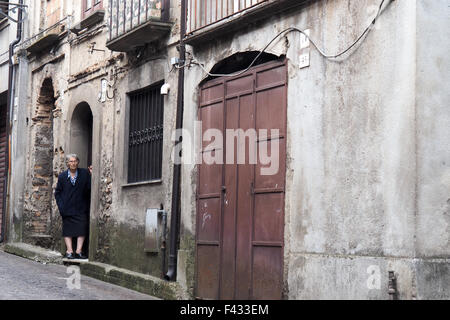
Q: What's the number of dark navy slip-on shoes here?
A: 2